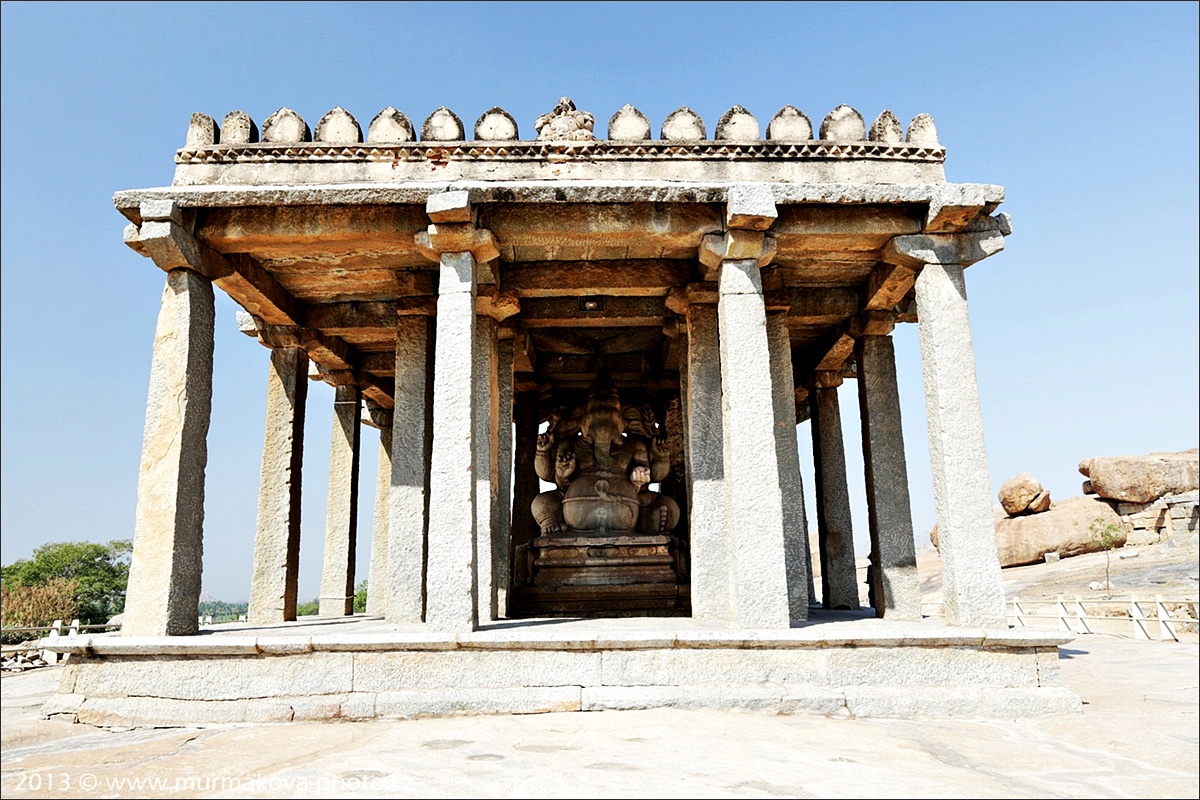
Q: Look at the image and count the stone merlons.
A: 14